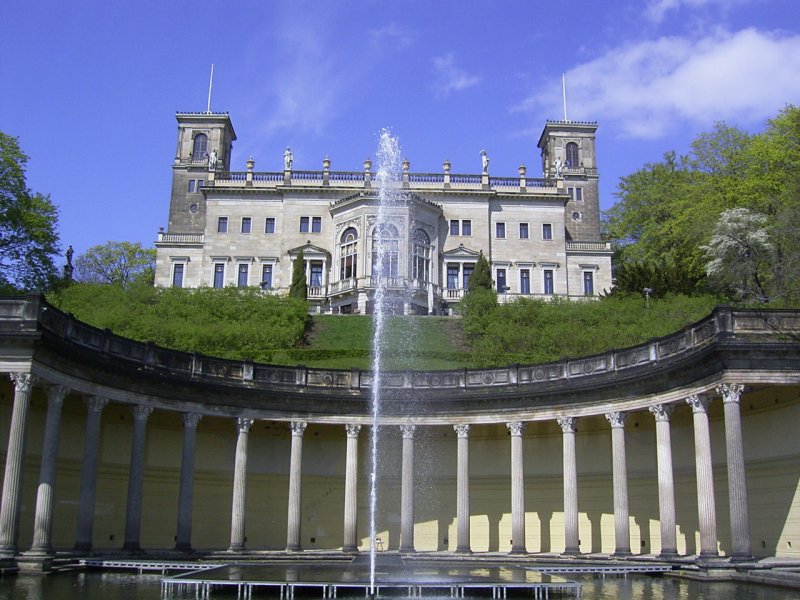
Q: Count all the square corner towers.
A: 2